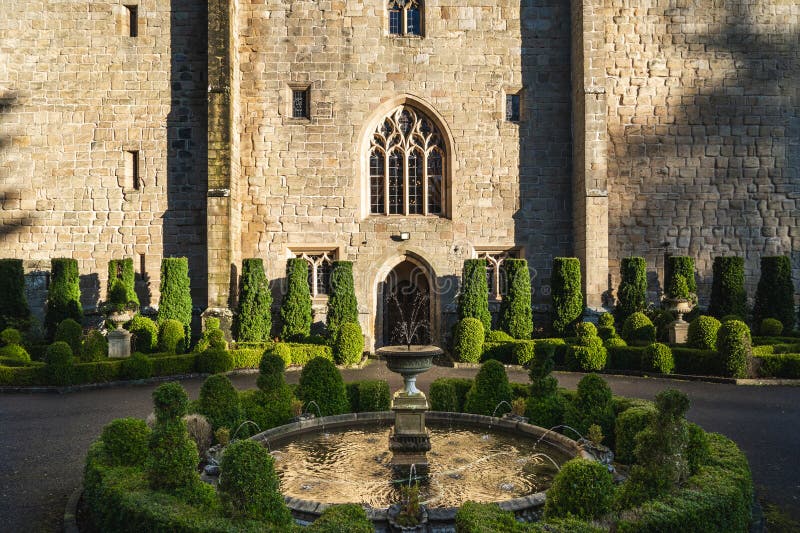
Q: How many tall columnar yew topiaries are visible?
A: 14